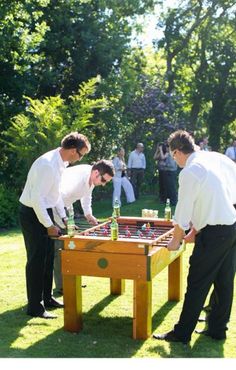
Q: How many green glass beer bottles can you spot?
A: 4